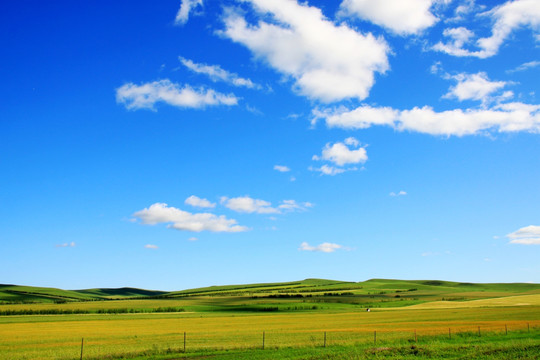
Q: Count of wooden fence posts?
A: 10